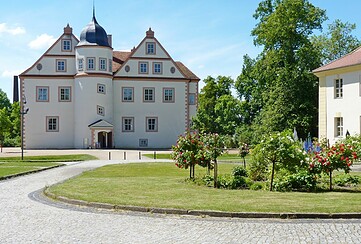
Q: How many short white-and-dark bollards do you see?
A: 4